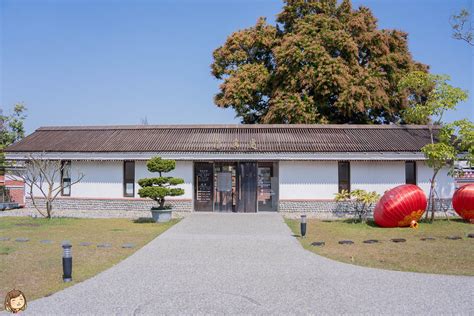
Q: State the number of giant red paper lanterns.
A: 2